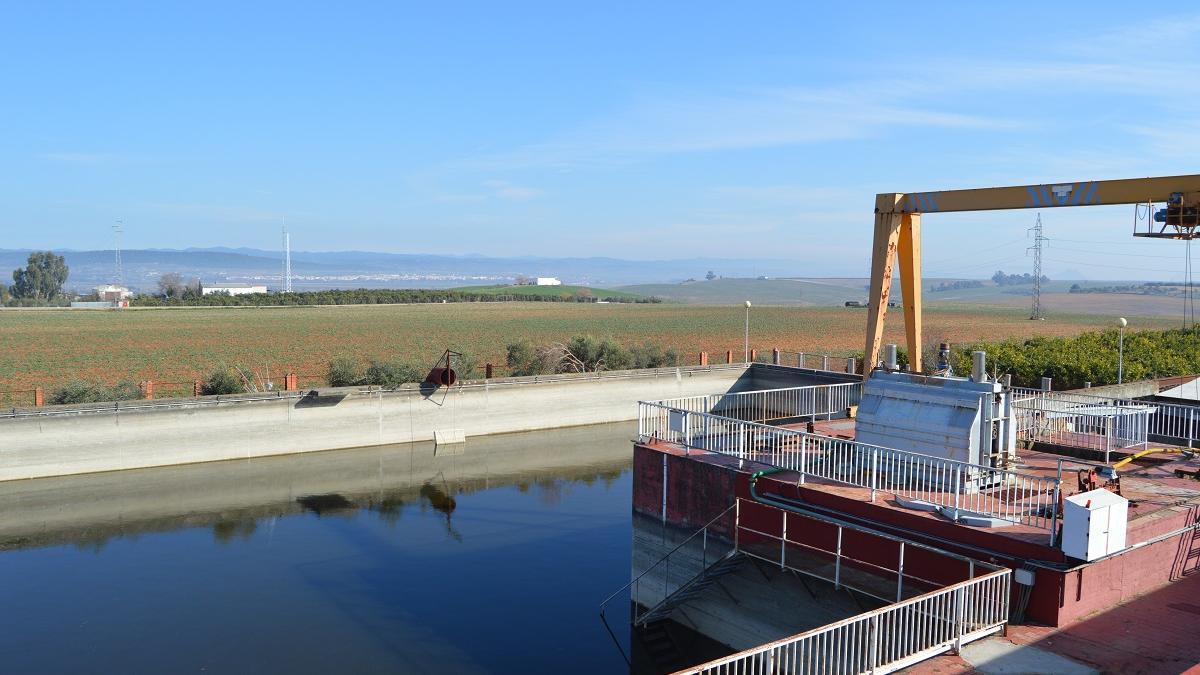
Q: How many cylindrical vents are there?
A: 2